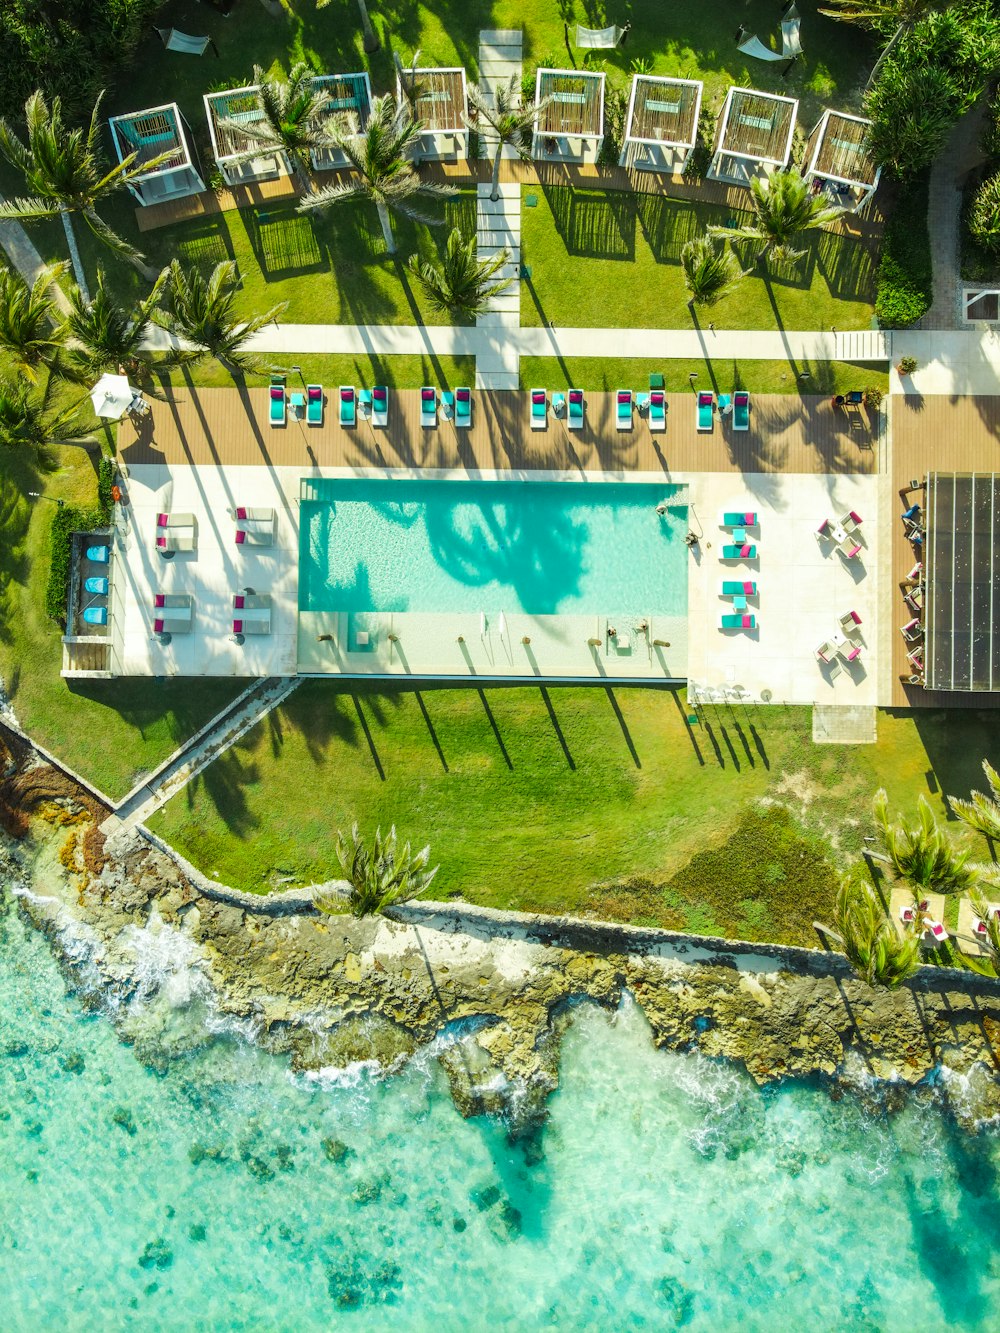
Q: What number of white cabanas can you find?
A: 8